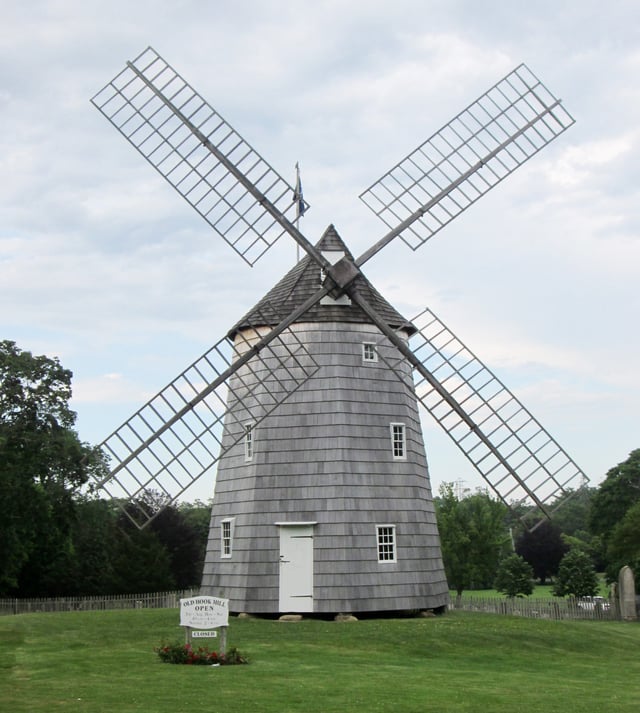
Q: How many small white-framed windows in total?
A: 5